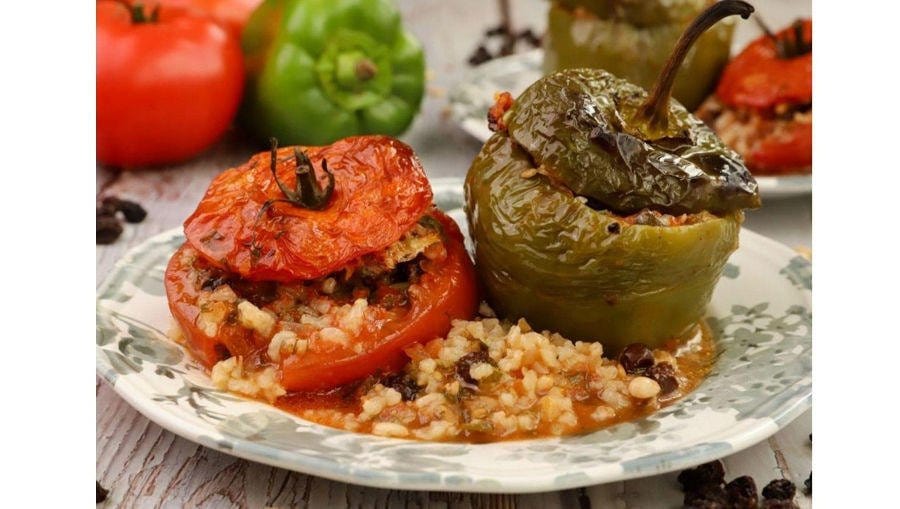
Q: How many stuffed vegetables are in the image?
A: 4